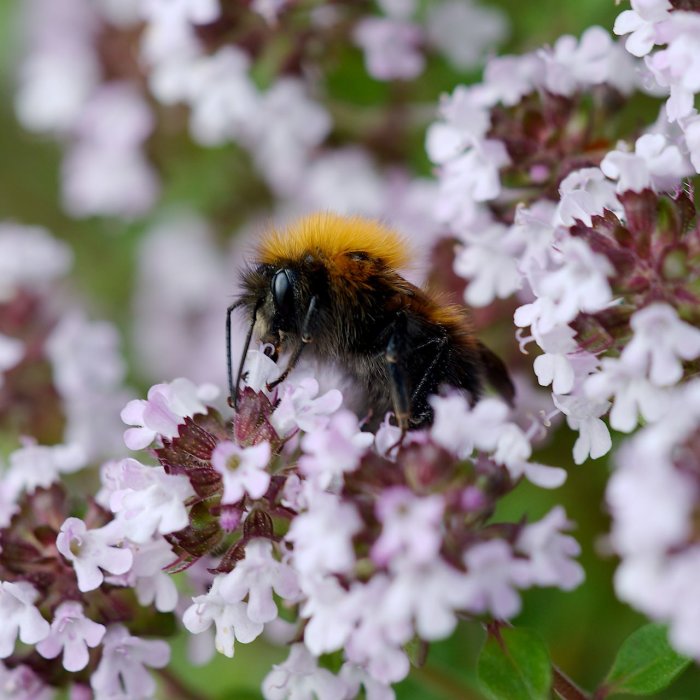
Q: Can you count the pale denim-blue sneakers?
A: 0